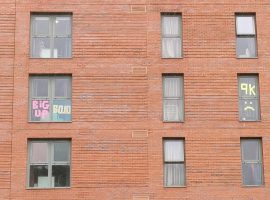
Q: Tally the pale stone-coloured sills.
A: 9